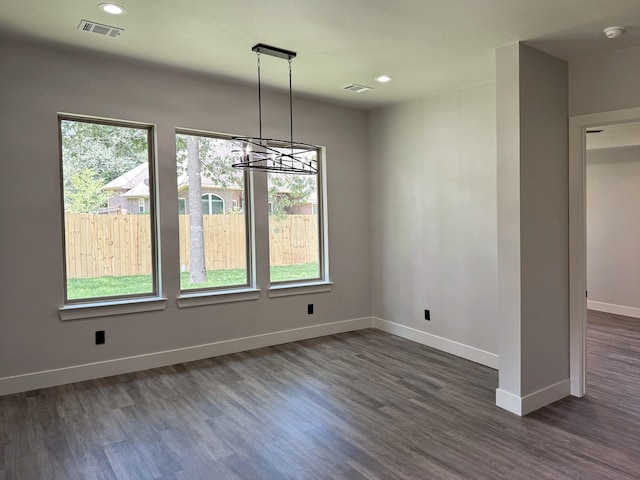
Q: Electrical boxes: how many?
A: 3